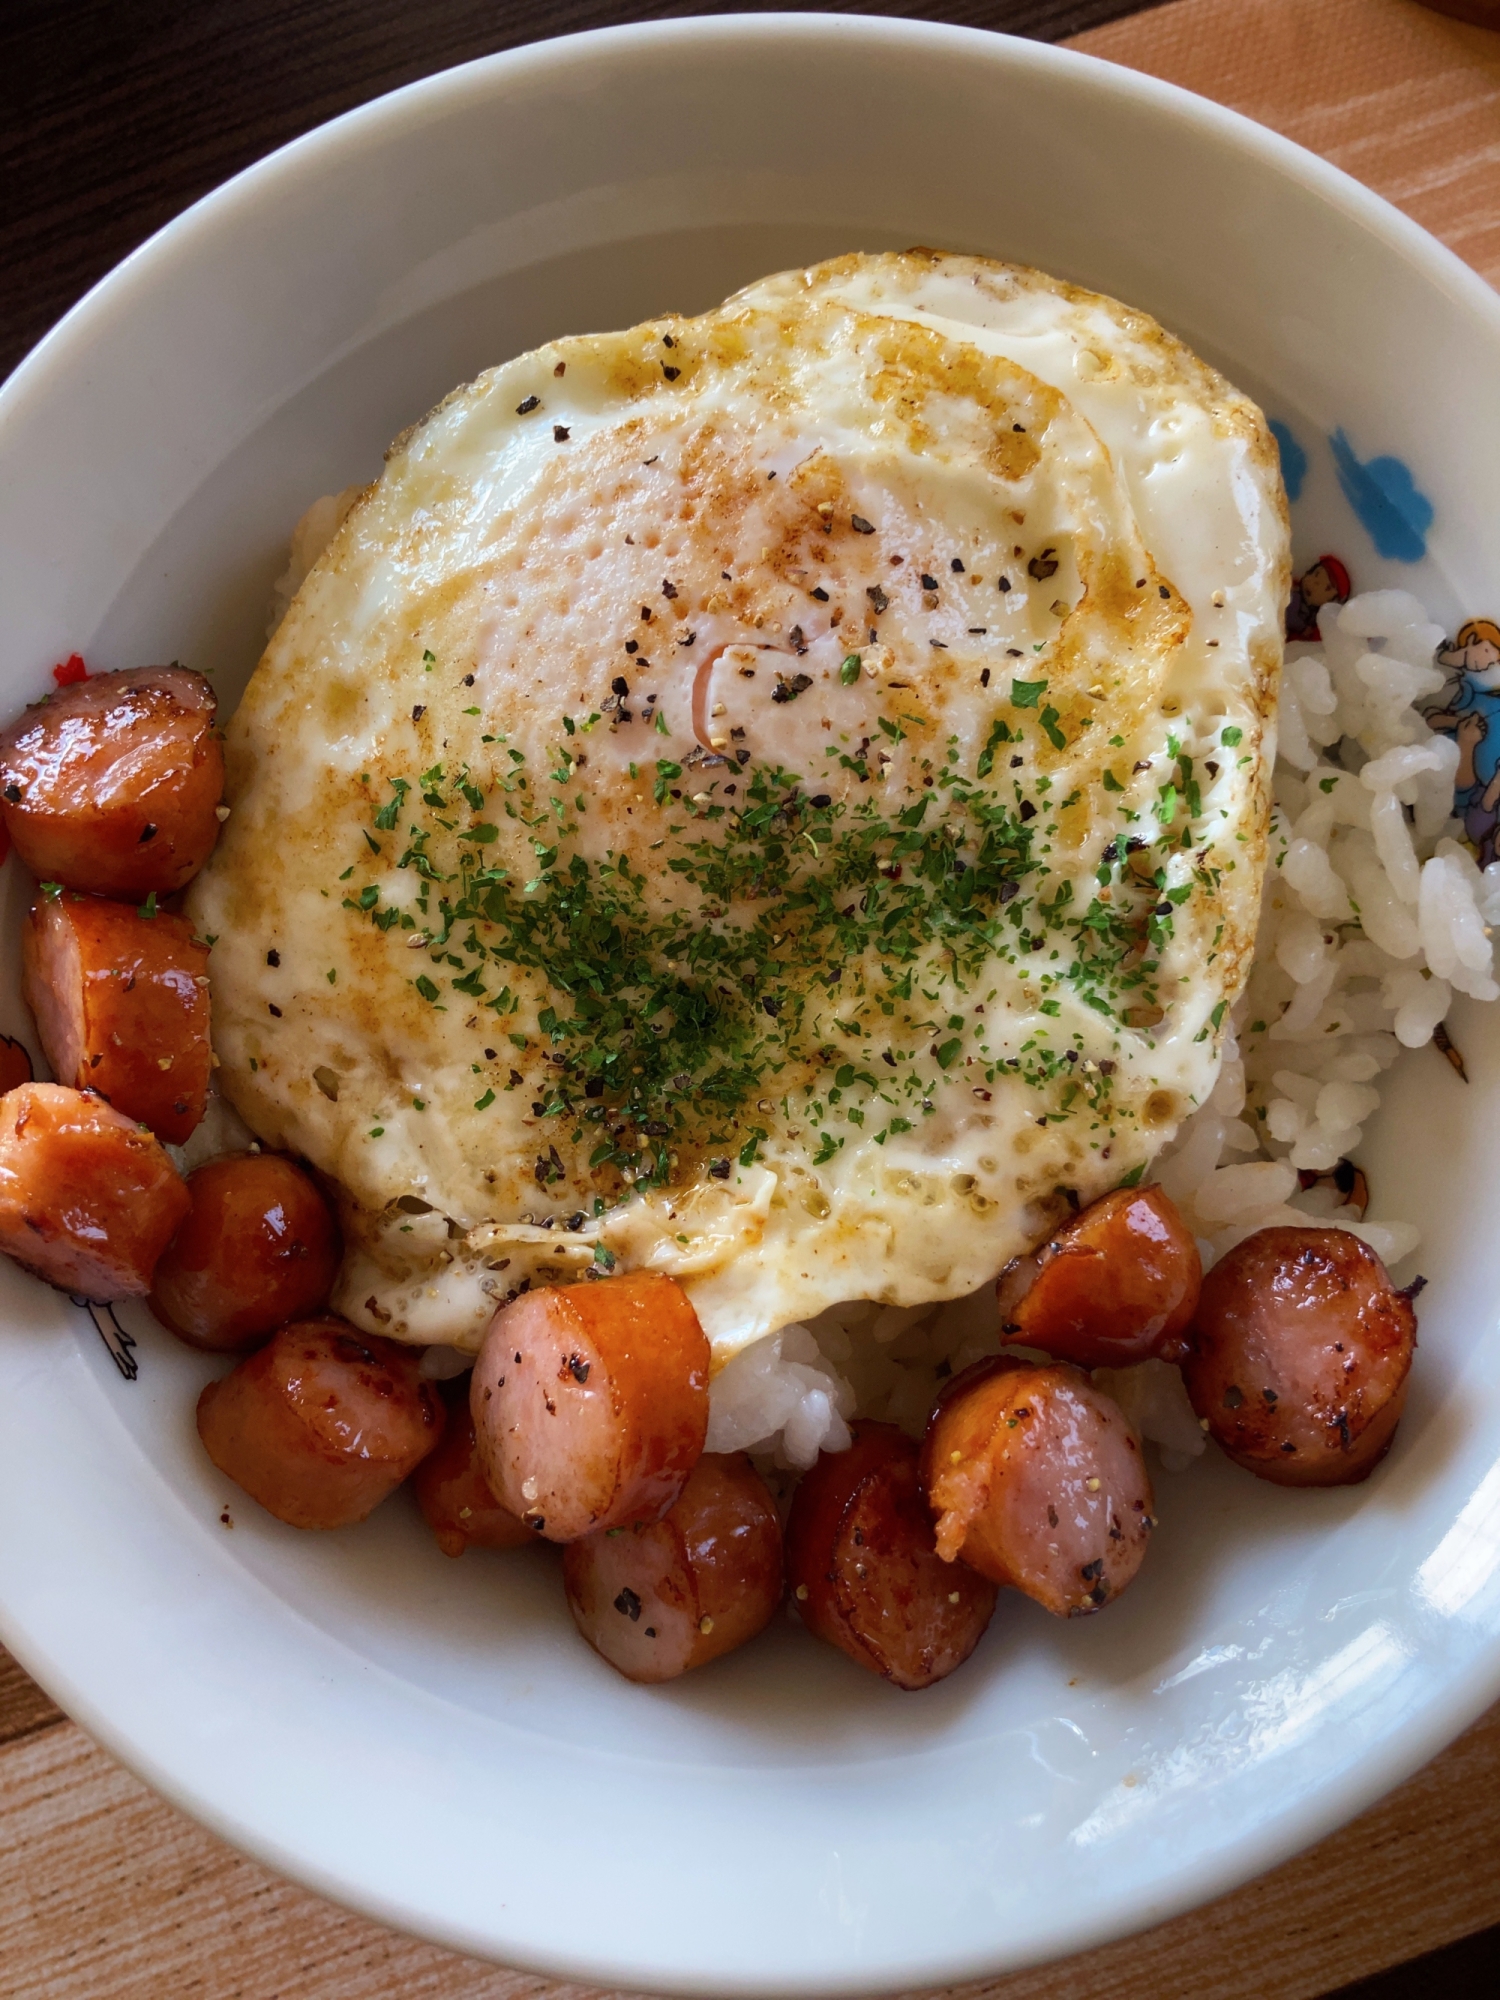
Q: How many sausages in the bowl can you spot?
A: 12